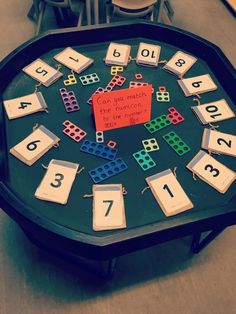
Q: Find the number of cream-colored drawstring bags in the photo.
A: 14